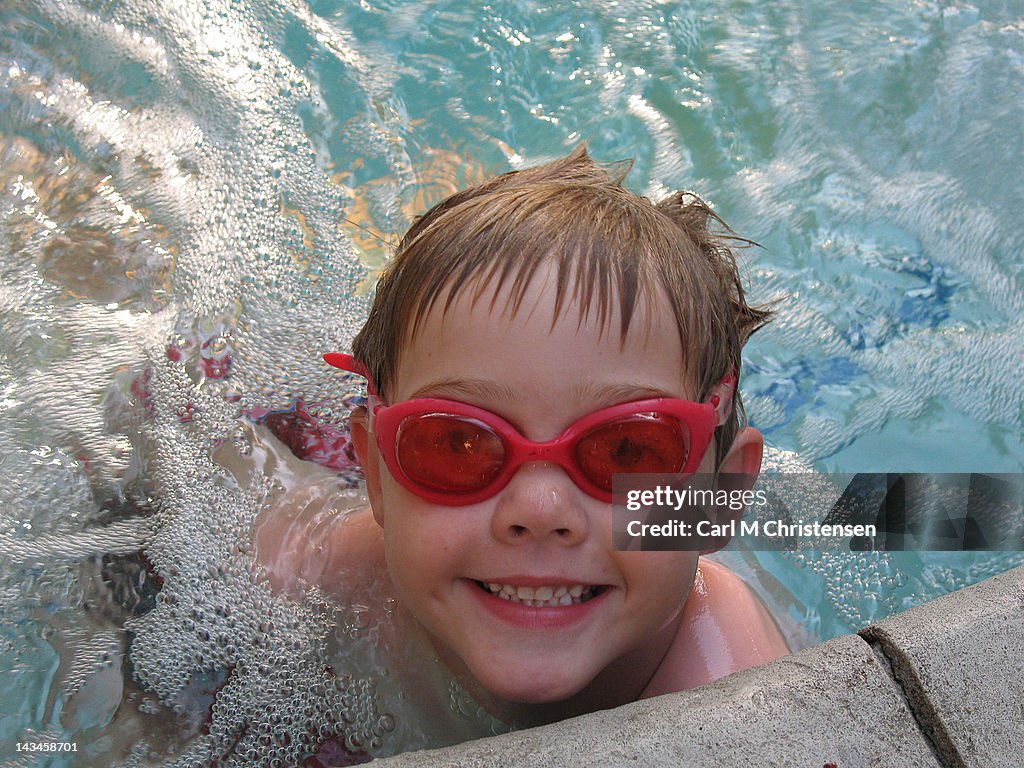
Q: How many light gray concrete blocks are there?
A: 2